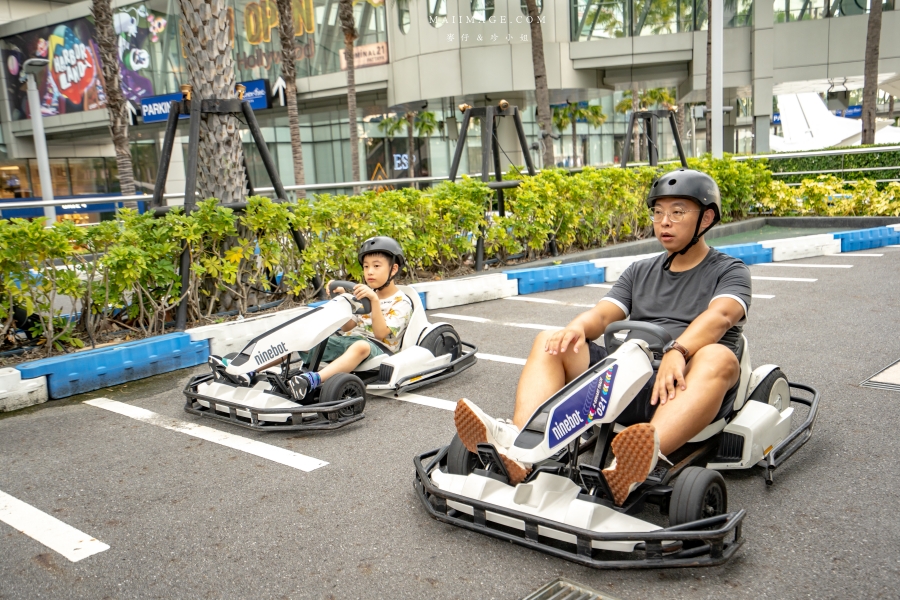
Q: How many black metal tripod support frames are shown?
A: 3